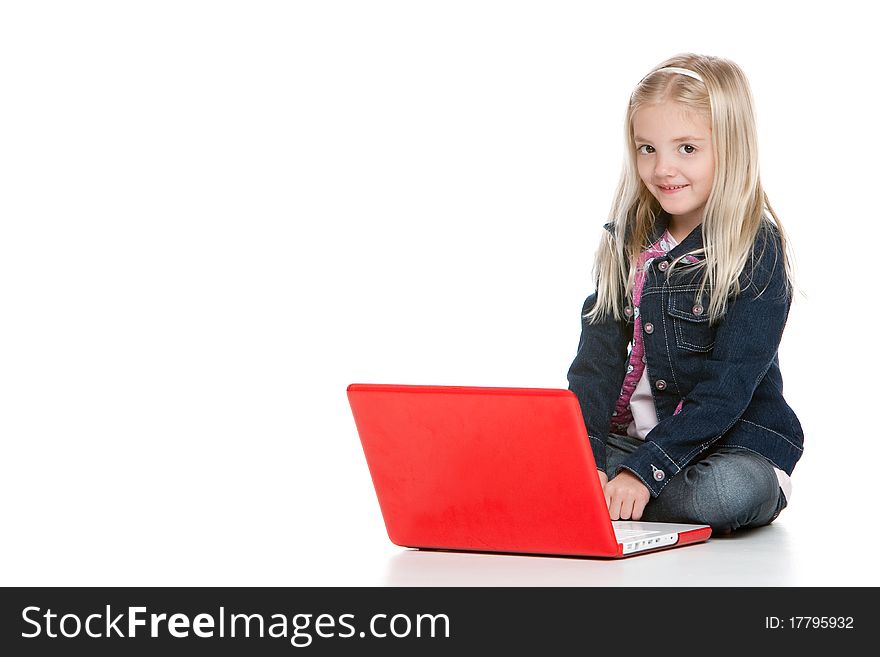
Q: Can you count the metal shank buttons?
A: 6